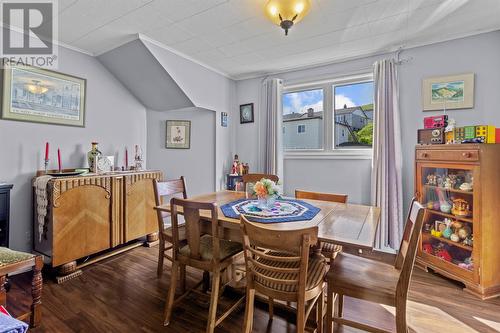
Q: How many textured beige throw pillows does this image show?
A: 0